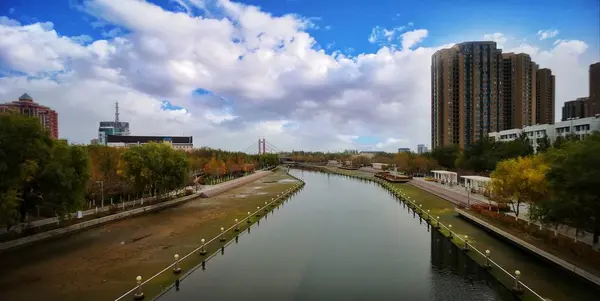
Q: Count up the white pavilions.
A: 2